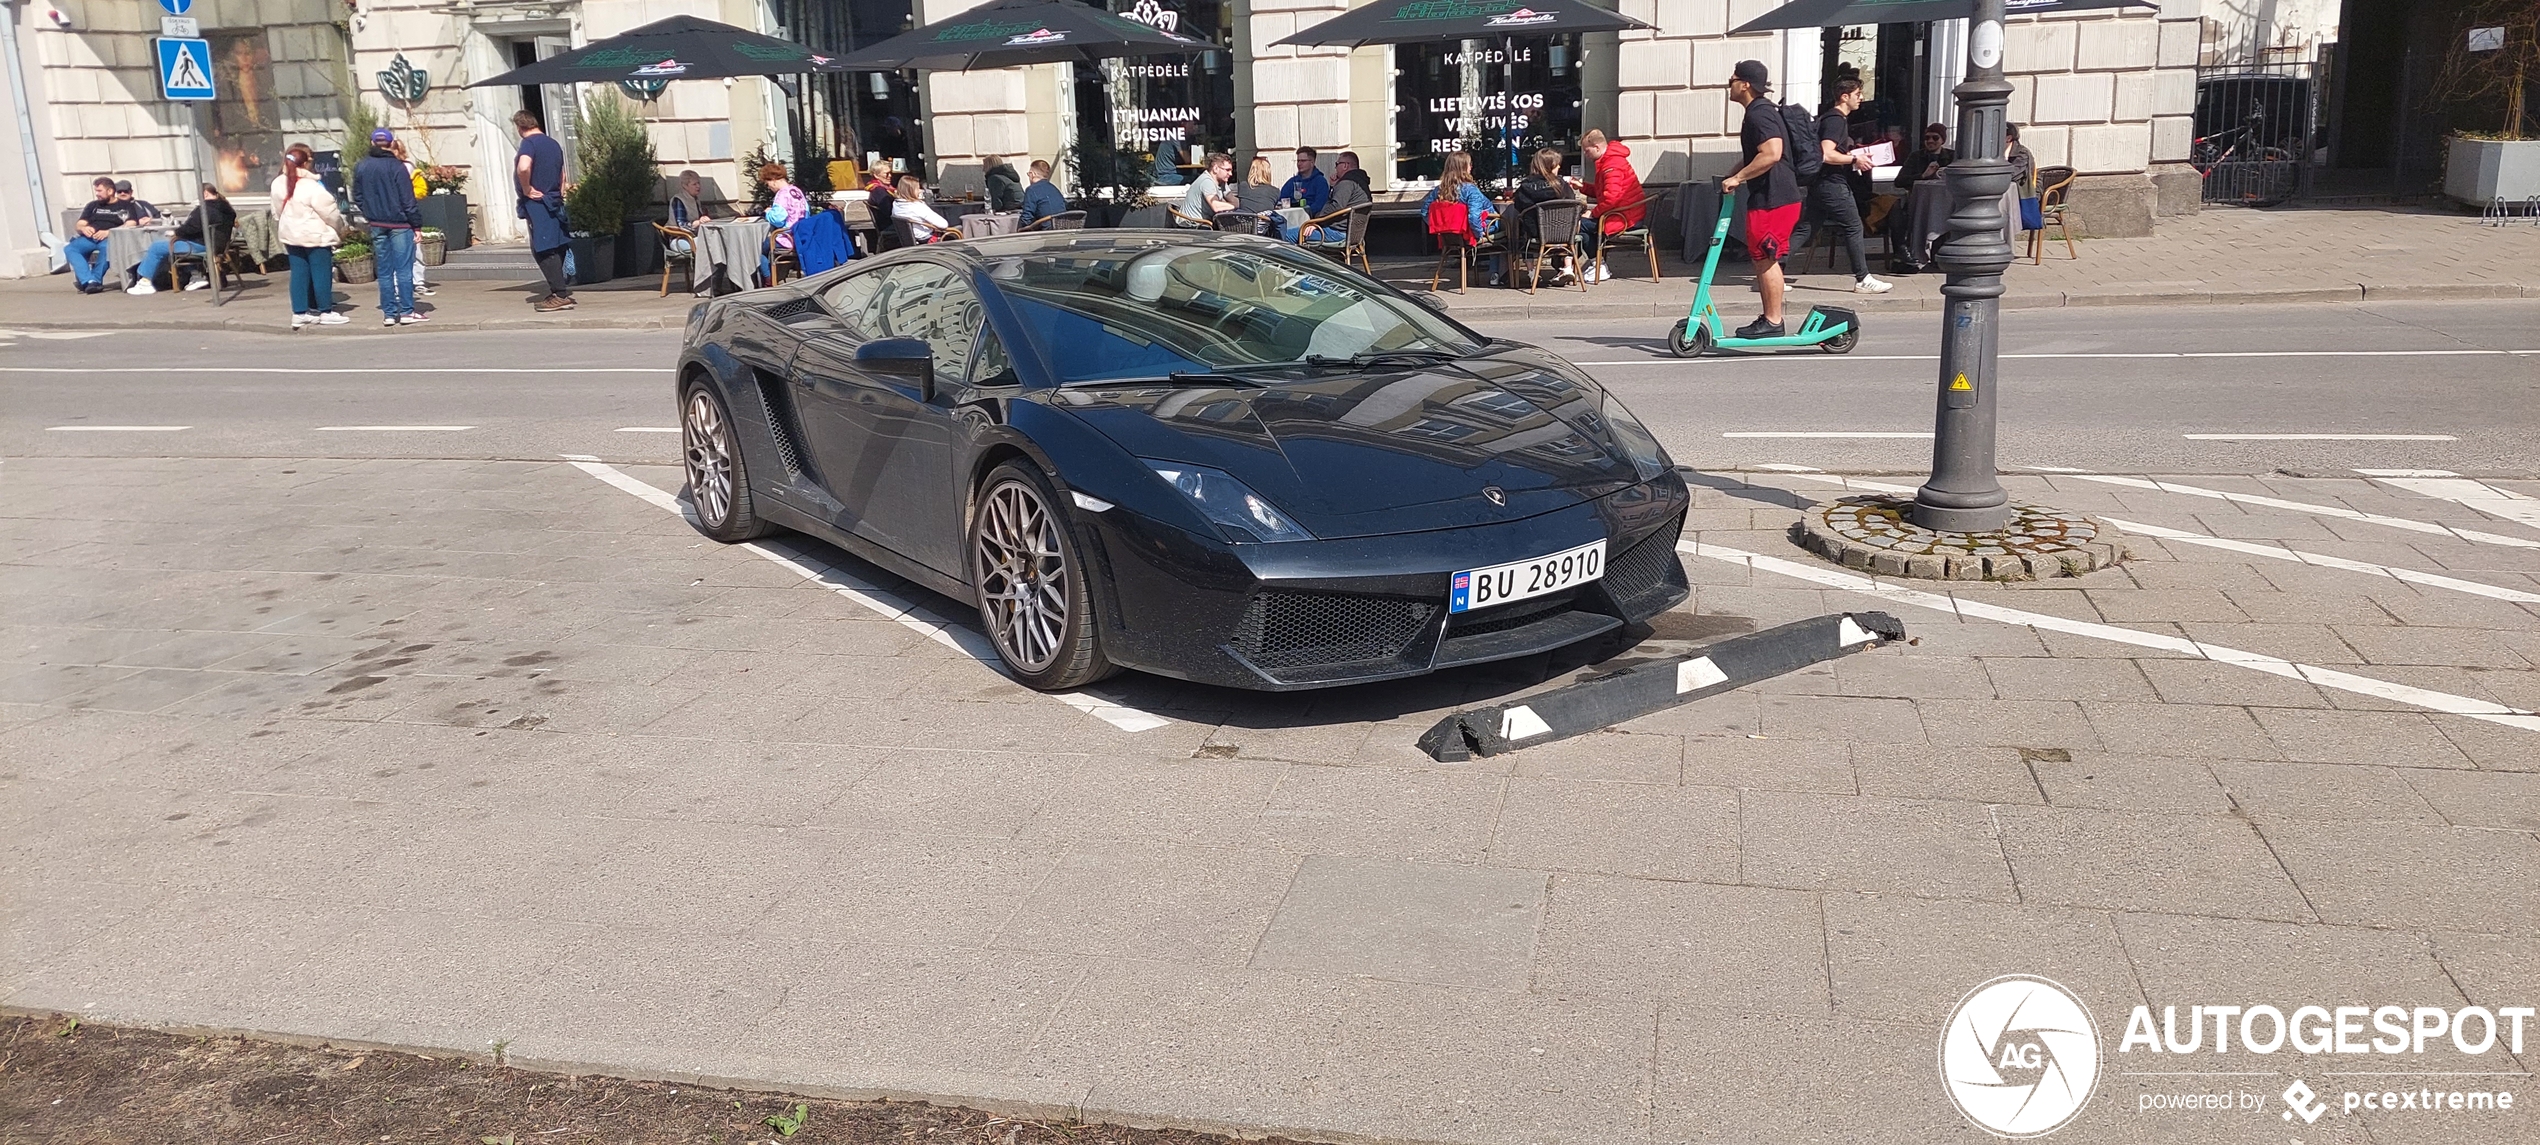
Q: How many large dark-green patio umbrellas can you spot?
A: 4